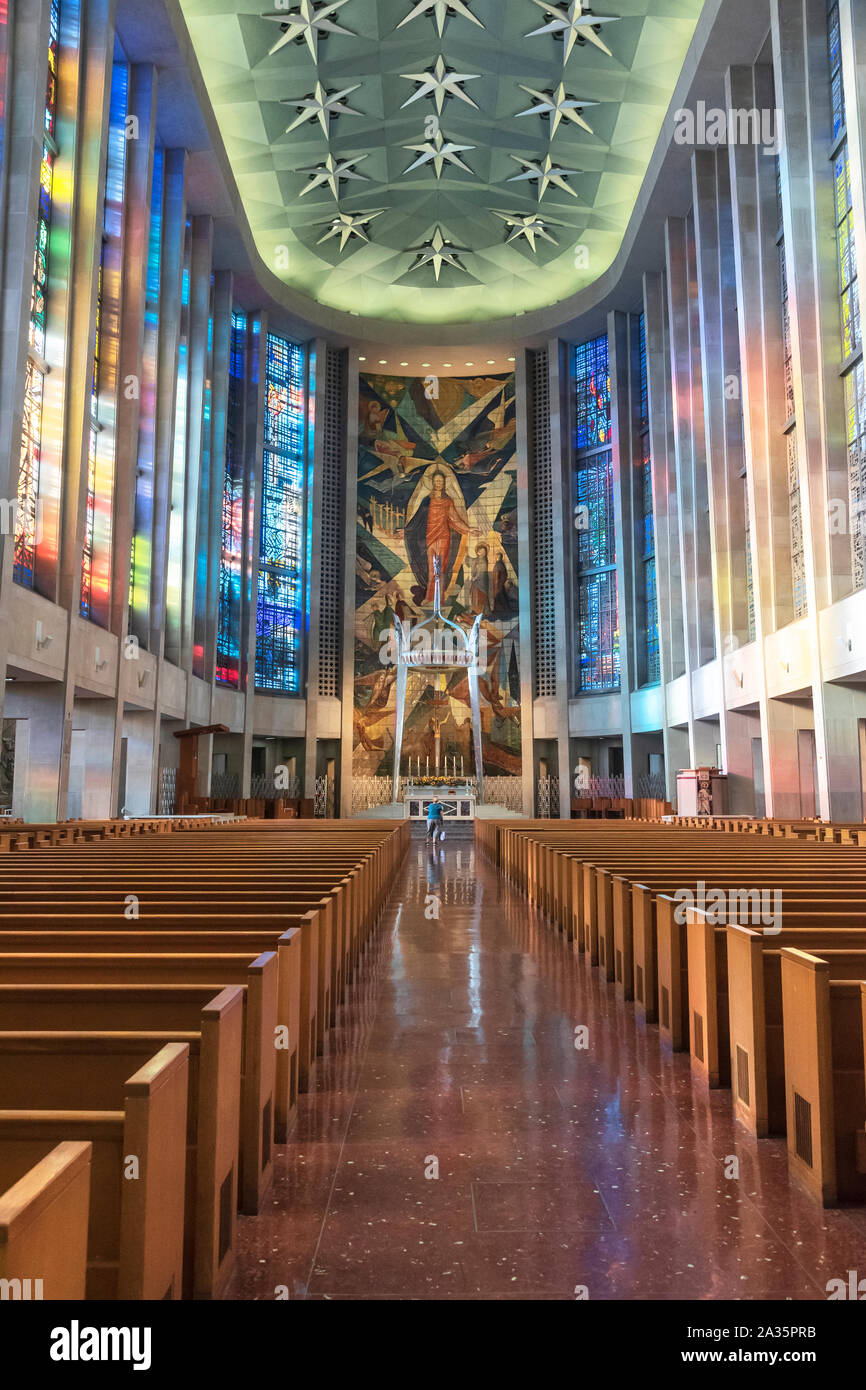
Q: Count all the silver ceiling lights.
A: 12